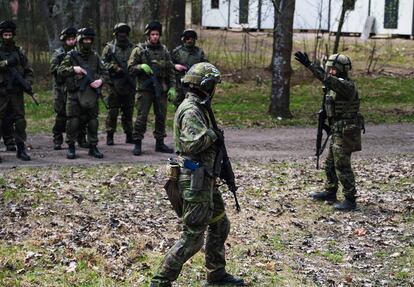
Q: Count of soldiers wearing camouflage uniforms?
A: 8